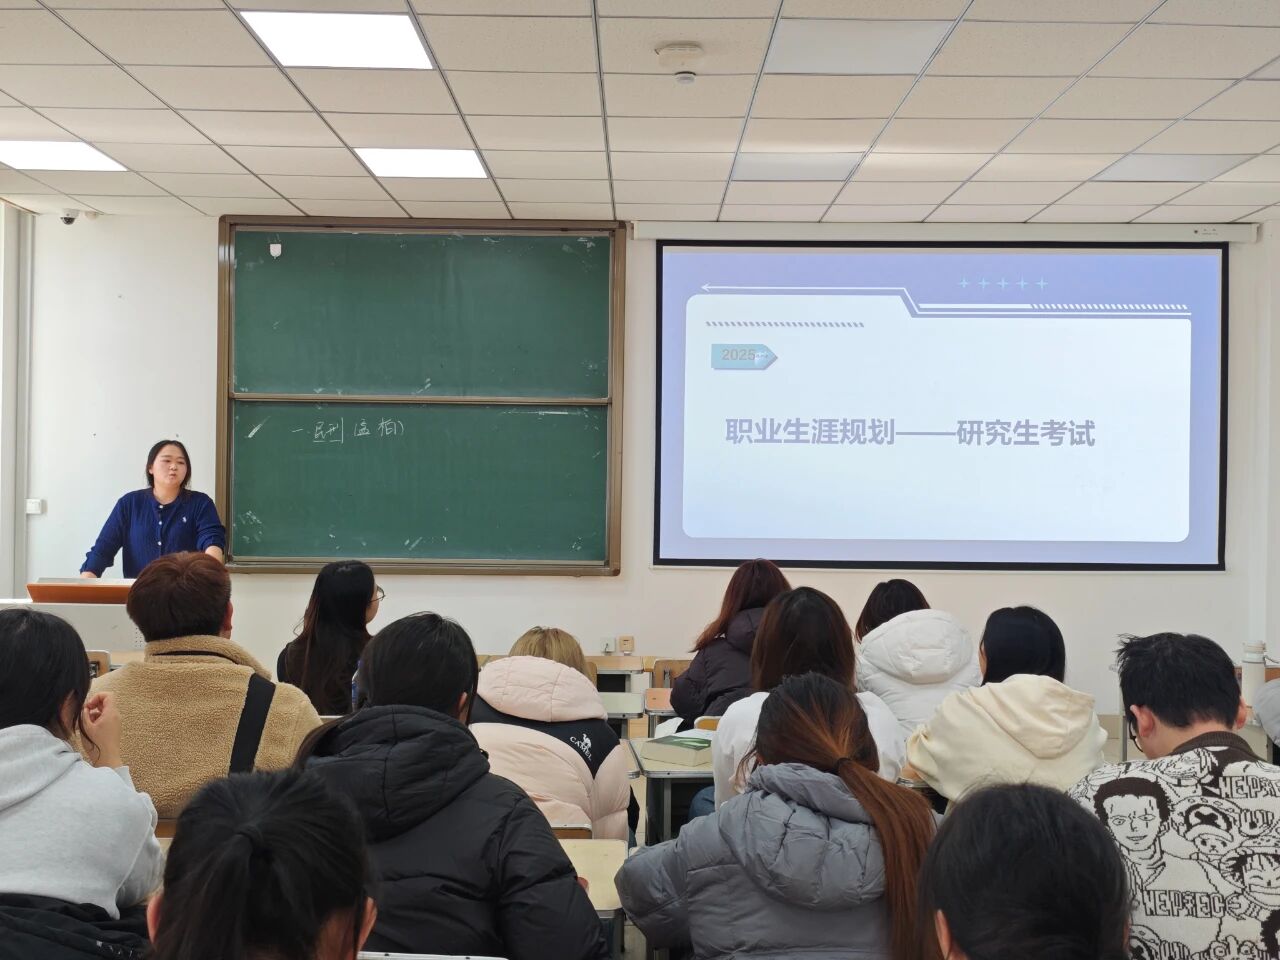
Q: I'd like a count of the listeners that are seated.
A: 13